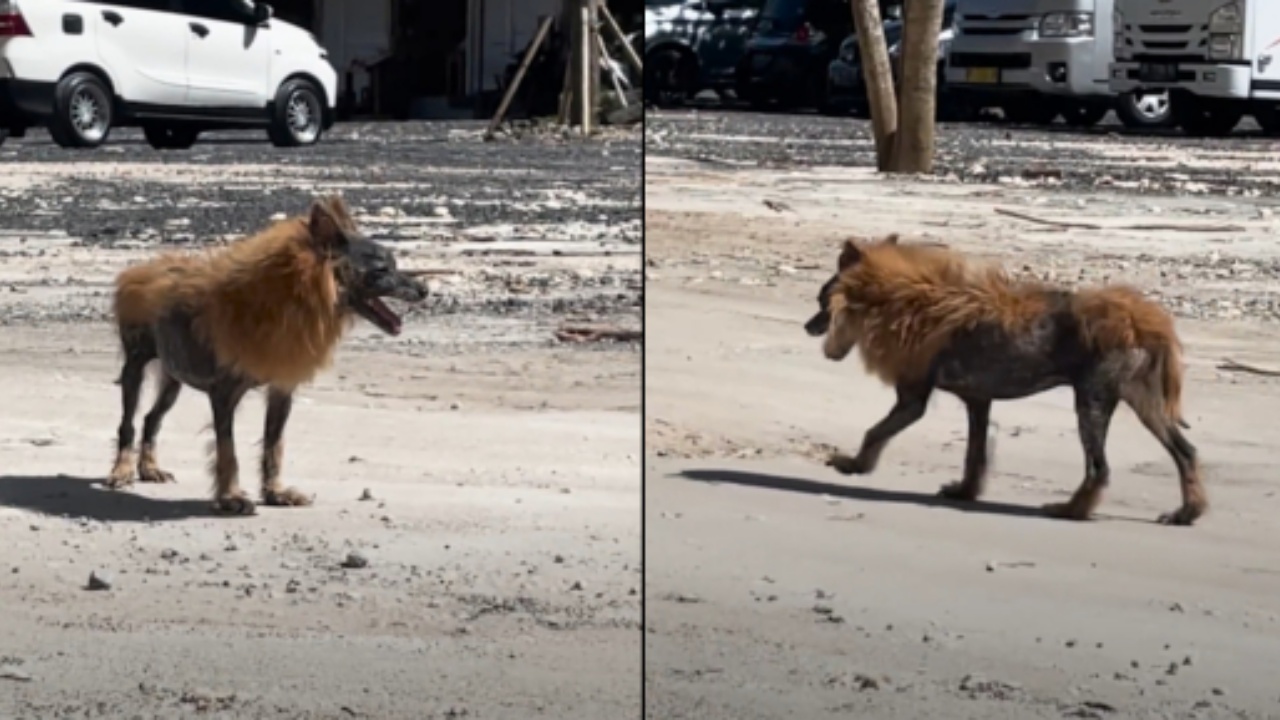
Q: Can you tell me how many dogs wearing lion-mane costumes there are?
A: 0